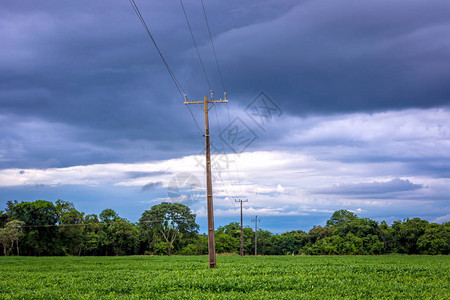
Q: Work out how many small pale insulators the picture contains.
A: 3